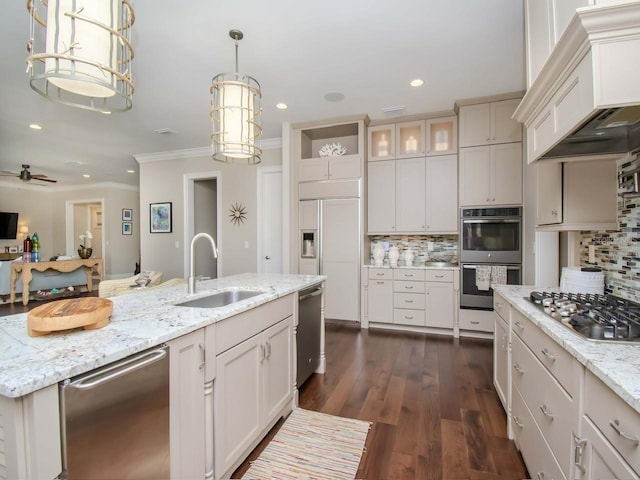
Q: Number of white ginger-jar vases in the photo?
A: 3